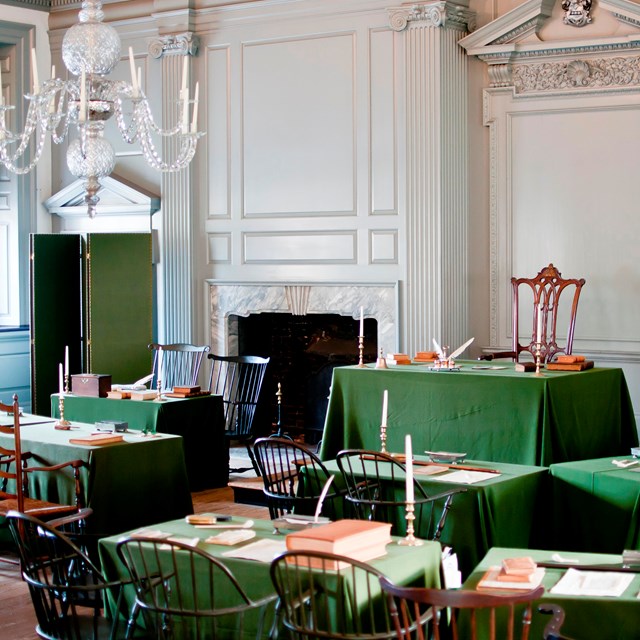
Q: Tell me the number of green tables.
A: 7